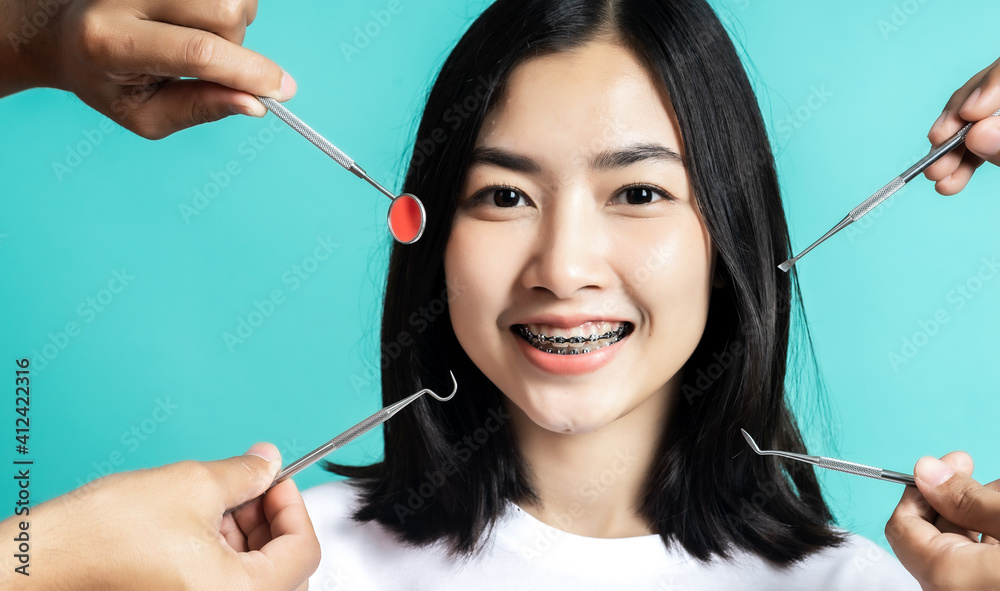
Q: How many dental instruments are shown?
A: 4